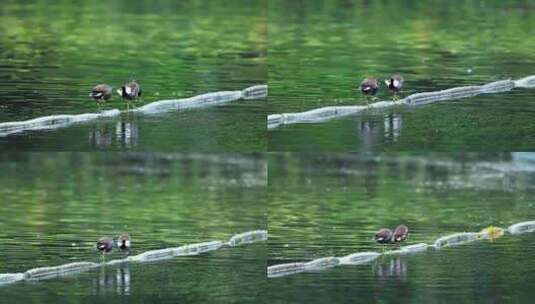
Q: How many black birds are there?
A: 8